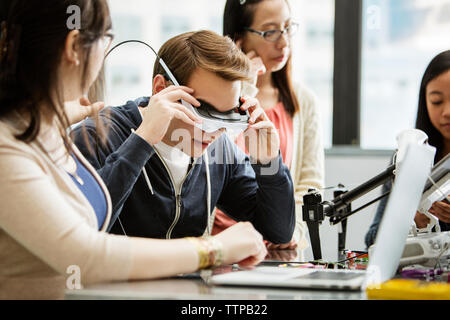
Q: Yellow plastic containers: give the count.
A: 1